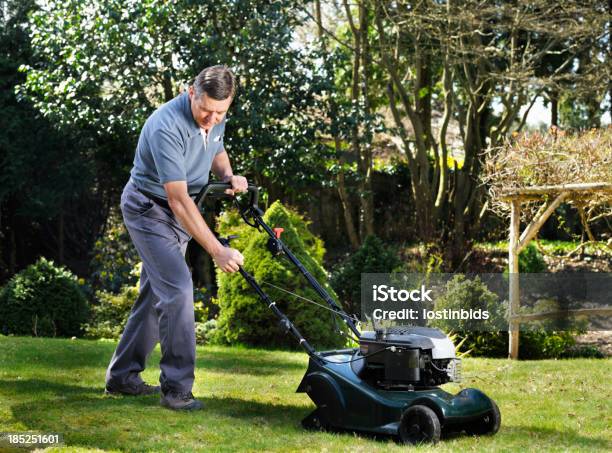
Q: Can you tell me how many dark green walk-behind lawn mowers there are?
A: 1